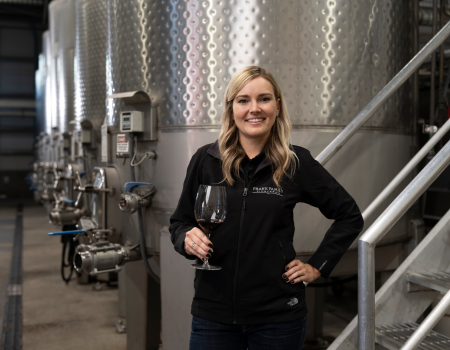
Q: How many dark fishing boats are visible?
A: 0